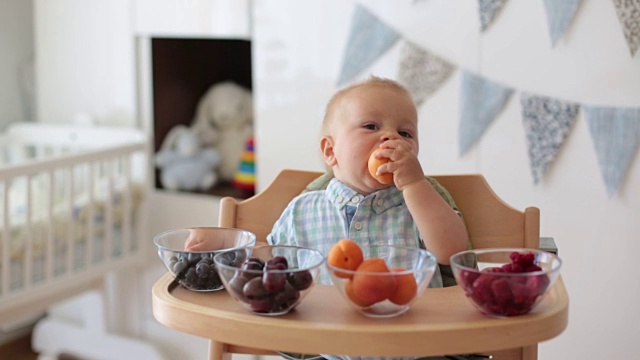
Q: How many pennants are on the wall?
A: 8